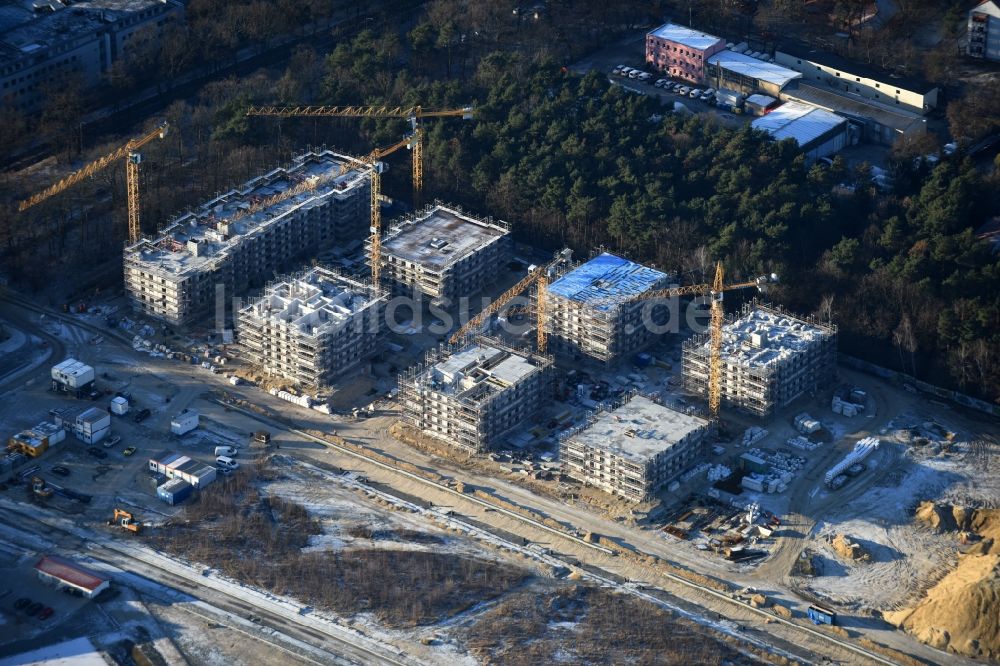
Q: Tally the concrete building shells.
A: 7